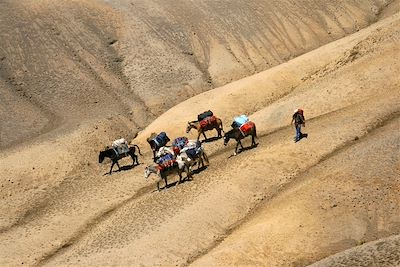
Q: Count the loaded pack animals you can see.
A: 7